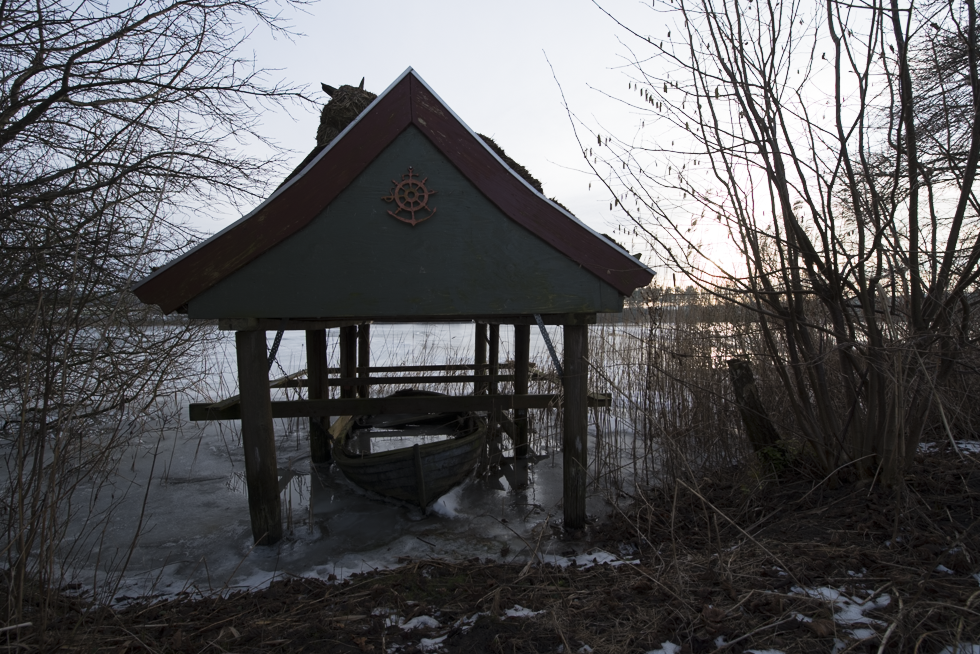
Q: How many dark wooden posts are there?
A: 8